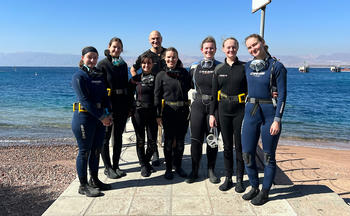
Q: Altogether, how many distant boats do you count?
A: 2